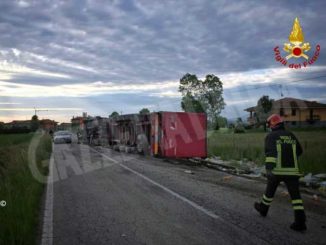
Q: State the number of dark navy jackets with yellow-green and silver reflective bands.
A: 1